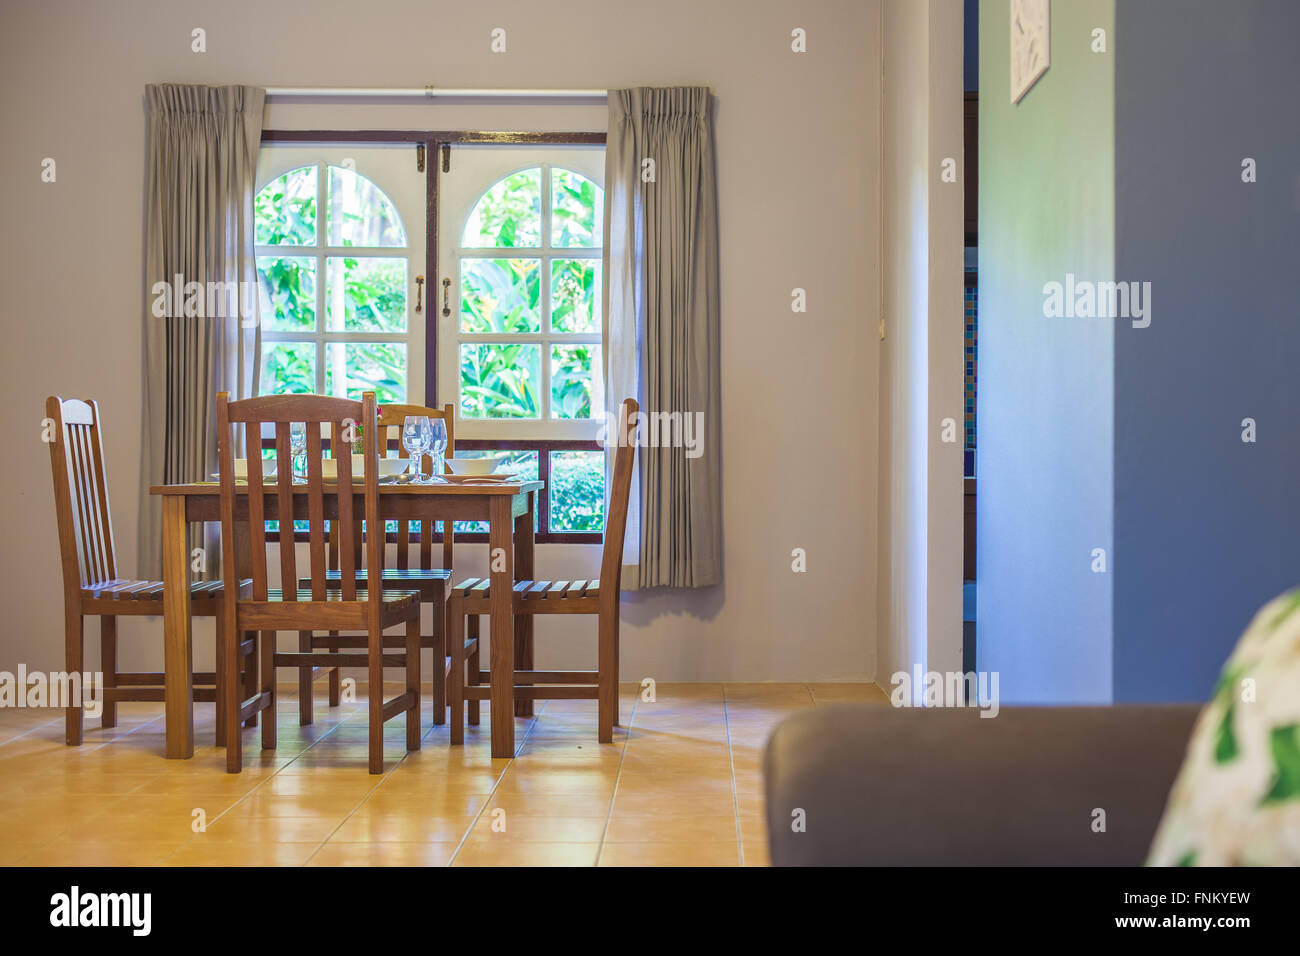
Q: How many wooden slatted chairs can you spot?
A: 4